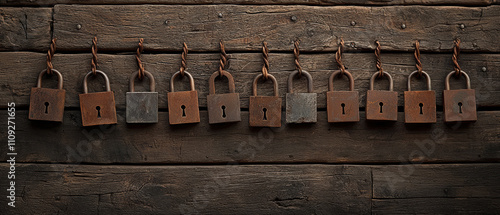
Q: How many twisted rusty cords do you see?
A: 11